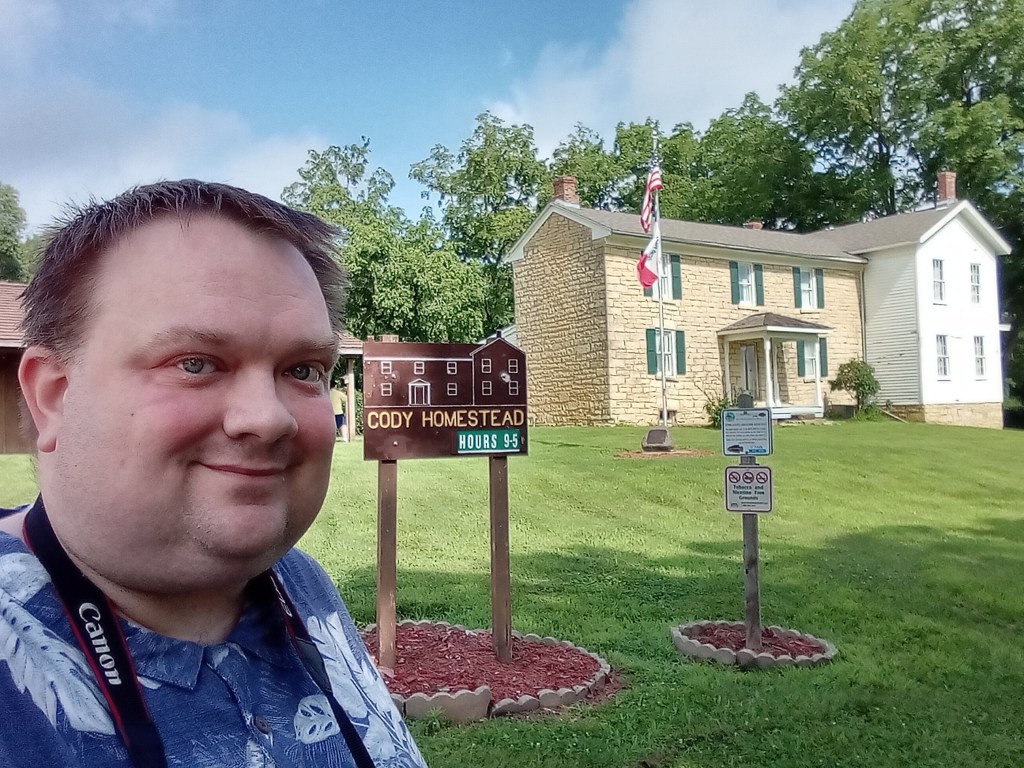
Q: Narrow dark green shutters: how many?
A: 10